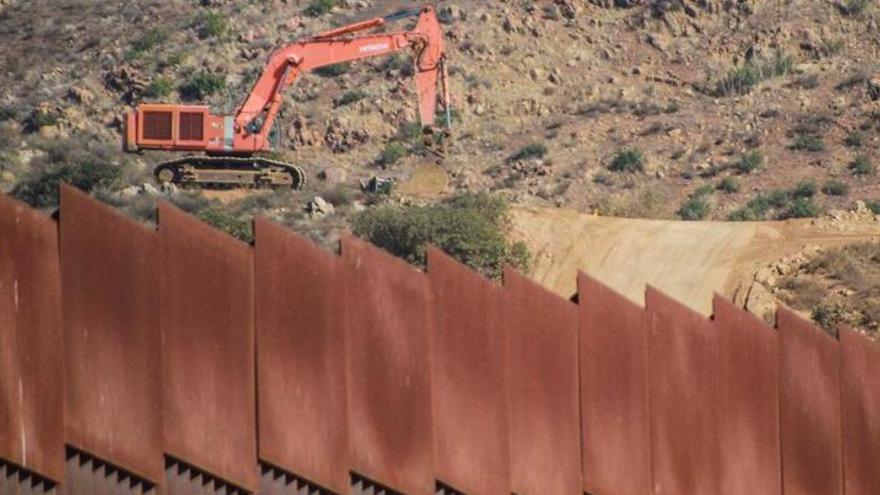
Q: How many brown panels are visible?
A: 12